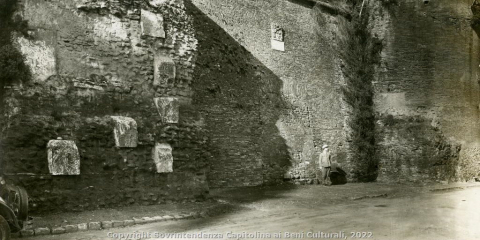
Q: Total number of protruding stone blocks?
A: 6